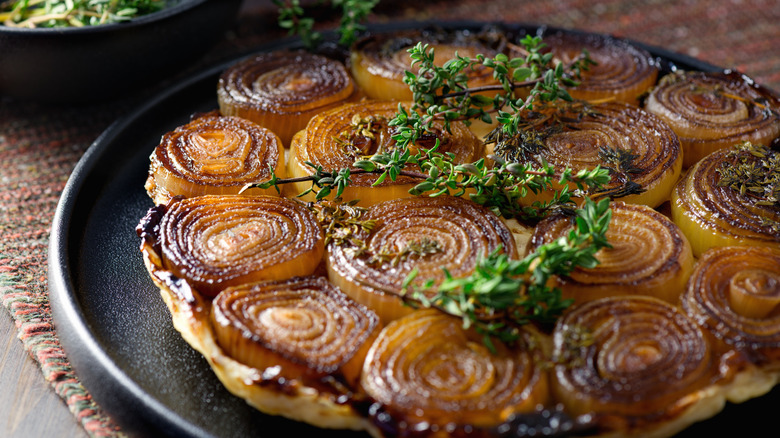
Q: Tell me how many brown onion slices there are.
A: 15